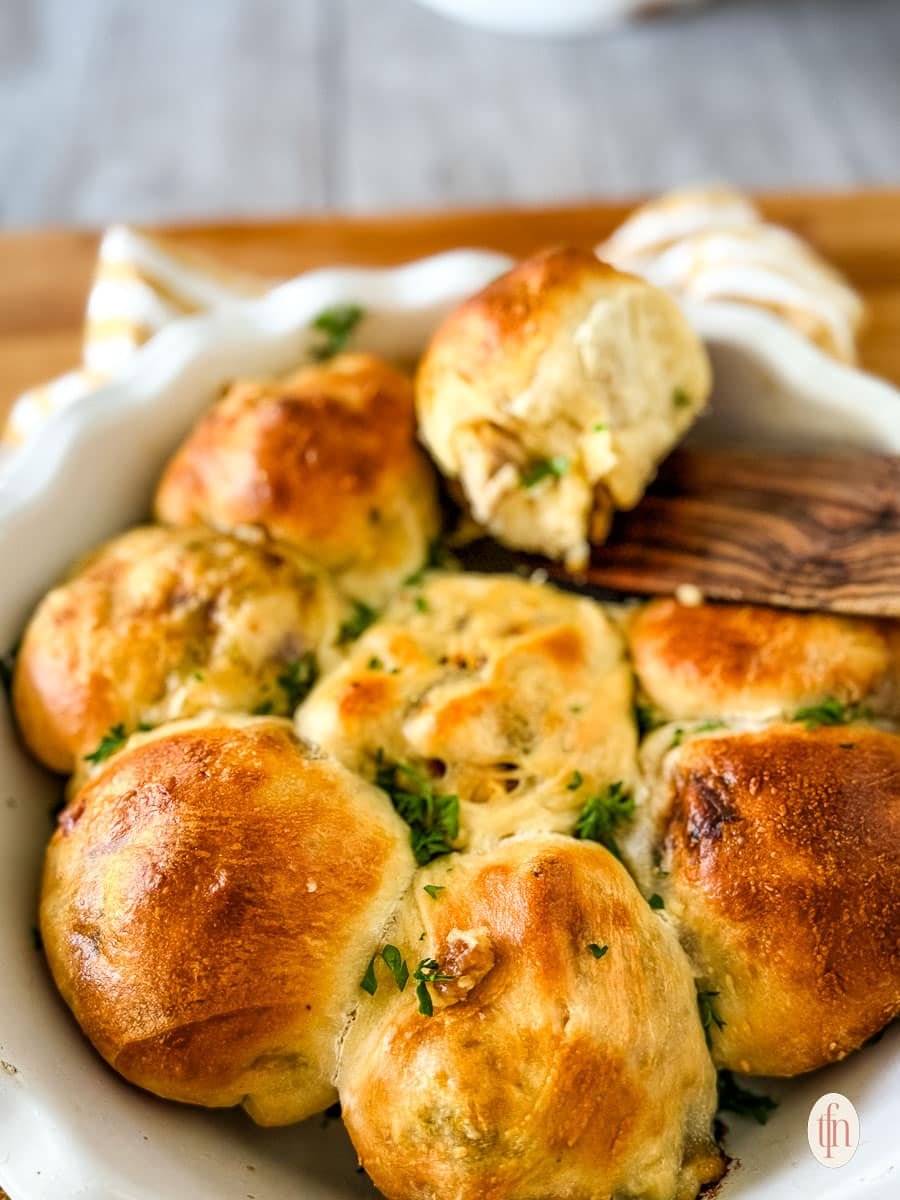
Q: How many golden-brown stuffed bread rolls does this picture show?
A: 8